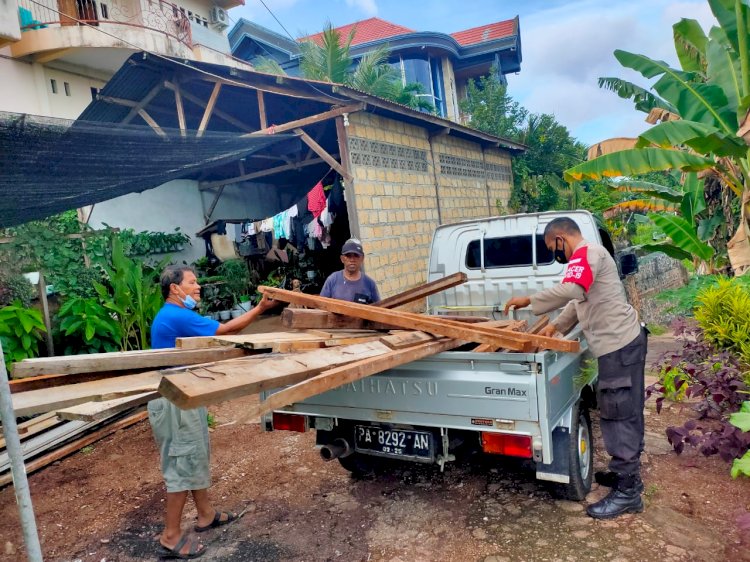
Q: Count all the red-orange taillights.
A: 2